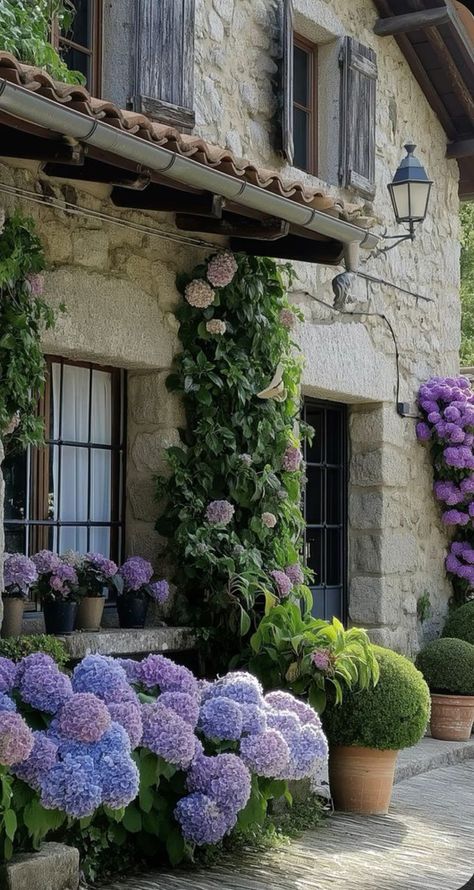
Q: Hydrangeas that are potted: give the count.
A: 4